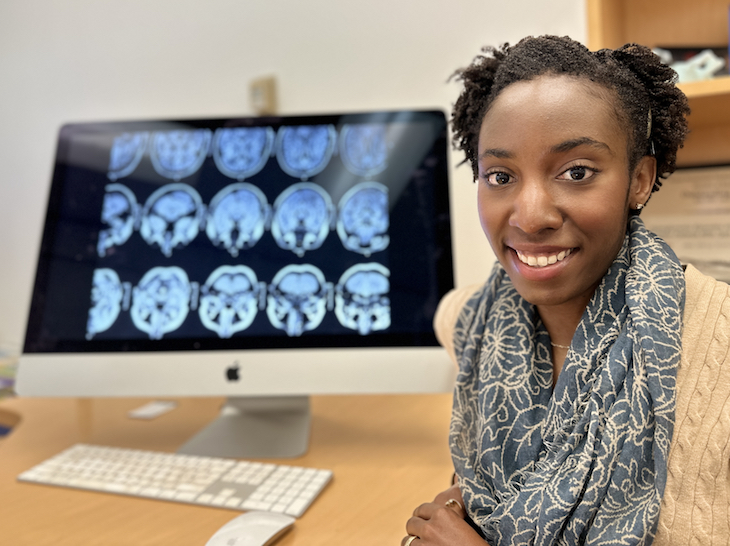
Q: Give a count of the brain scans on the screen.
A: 15